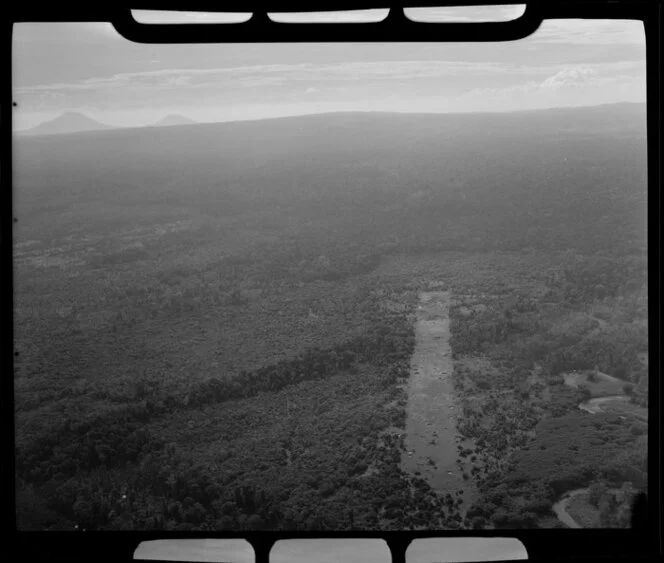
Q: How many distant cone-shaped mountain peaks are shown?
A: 2